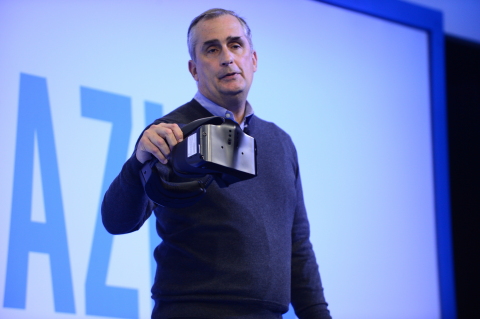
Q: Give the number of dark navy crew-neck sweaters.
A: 1